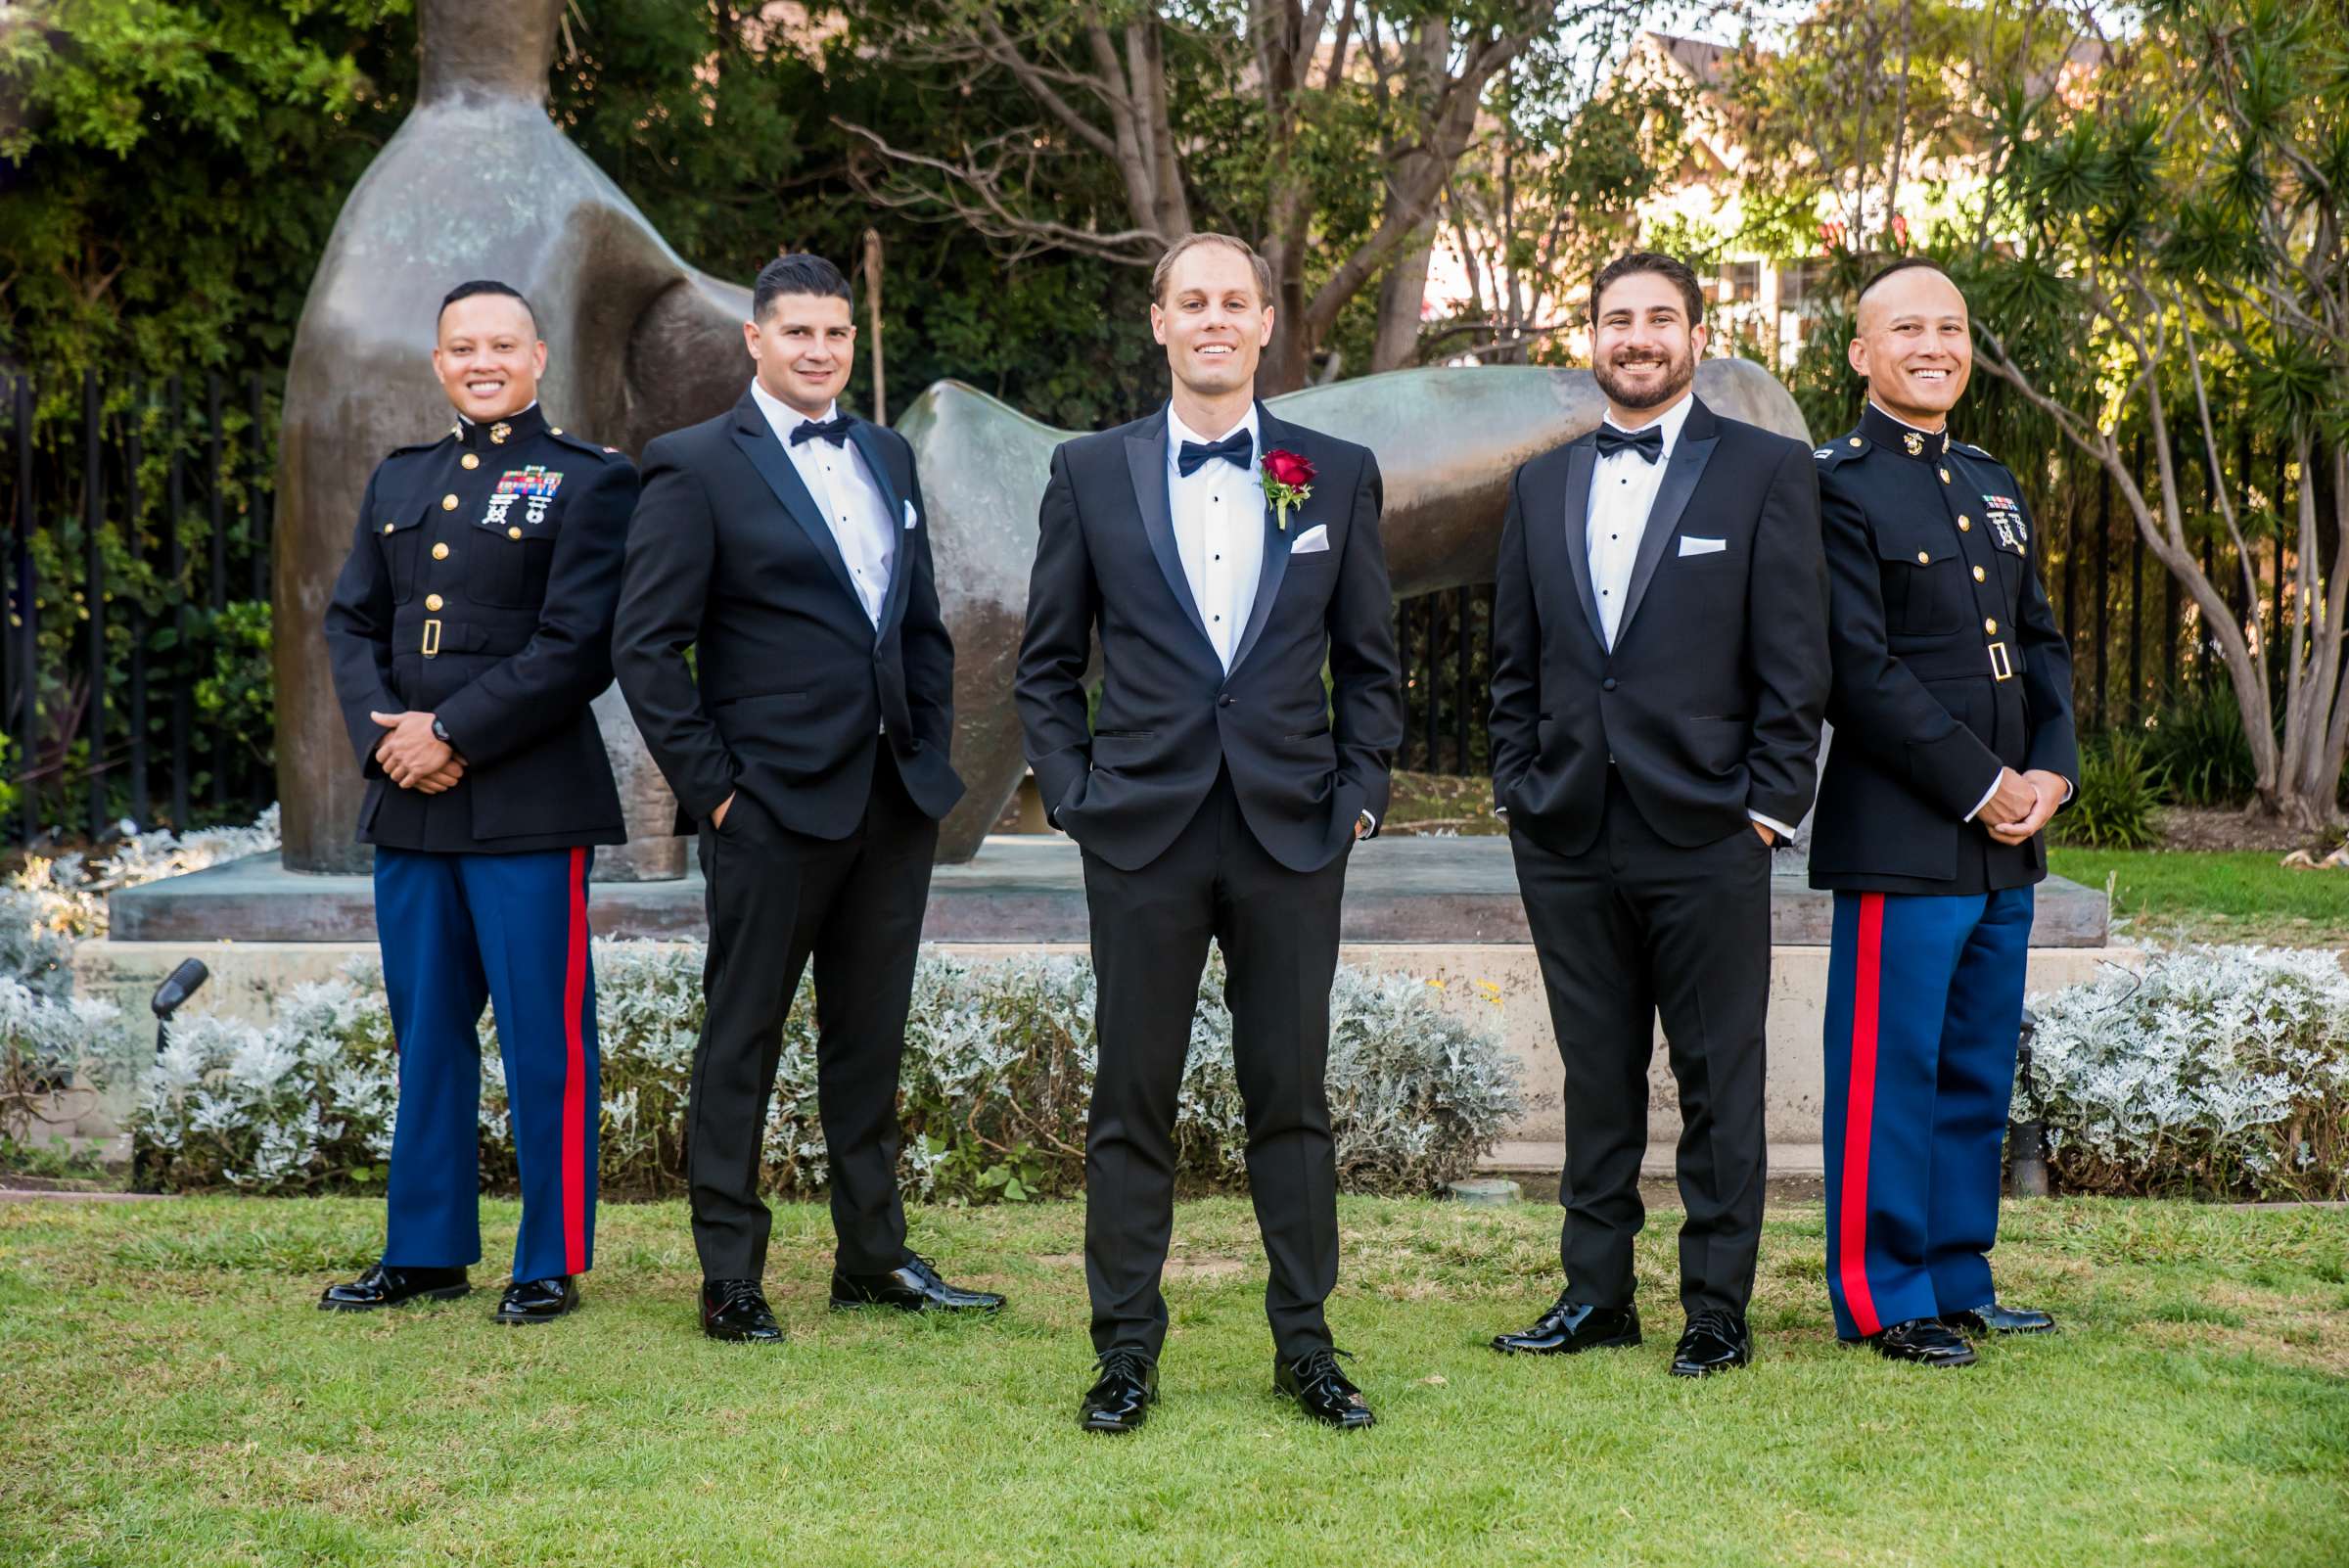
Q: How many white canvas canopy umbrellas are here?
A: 0